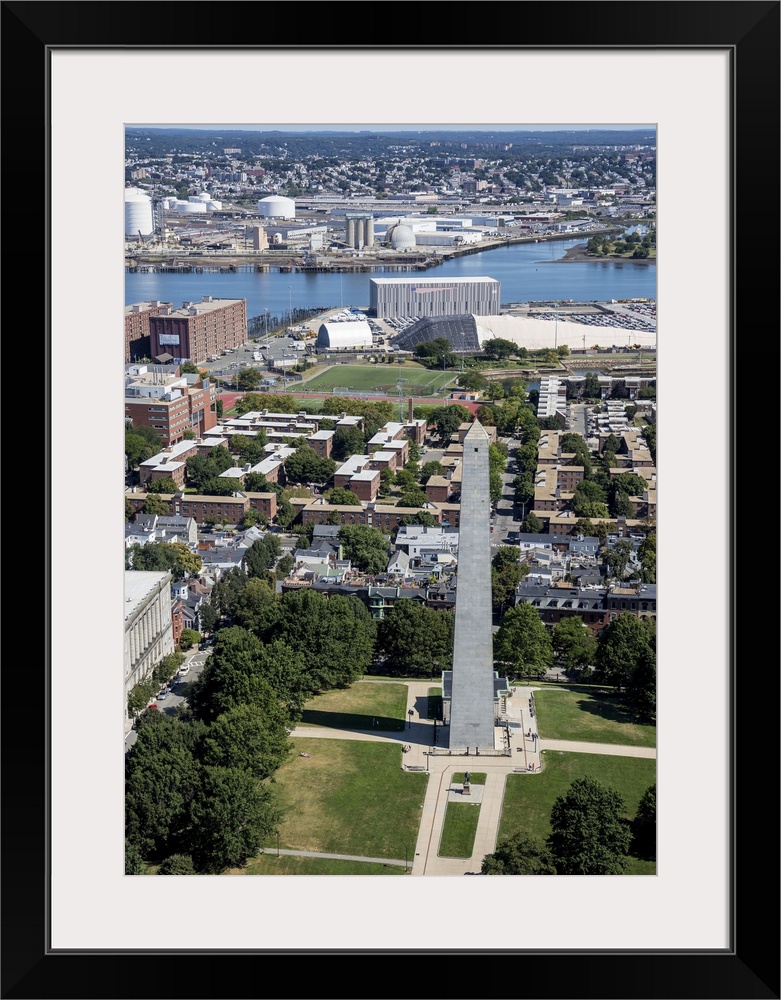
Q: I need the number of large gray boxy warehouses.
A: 1